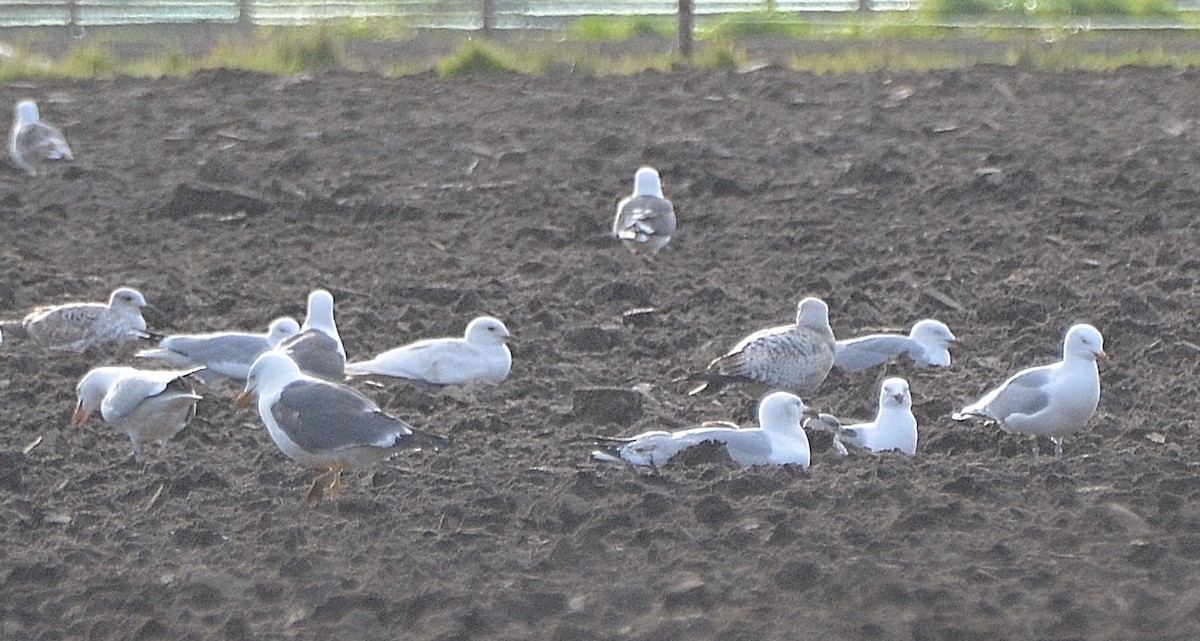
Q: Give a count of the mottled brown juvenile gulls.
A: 2